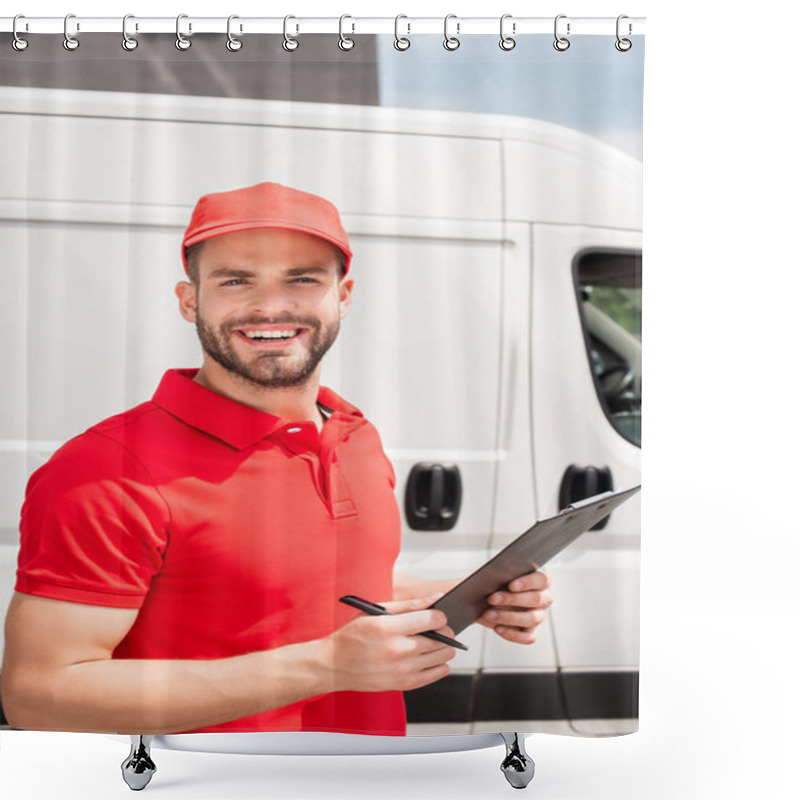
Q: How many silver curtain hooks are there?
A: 12